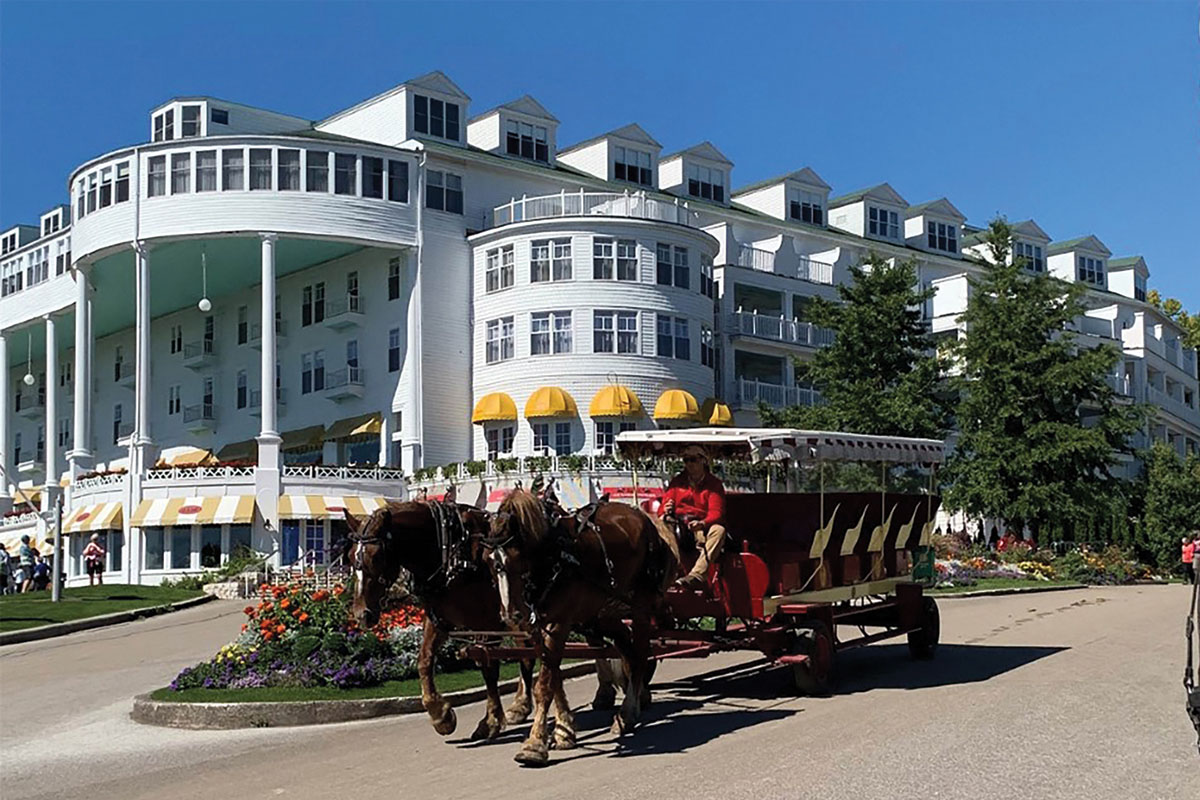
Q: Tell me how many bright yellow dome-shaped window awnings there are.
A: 5